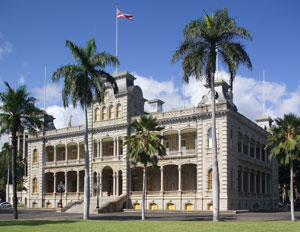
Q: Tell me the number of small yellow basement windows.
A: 5